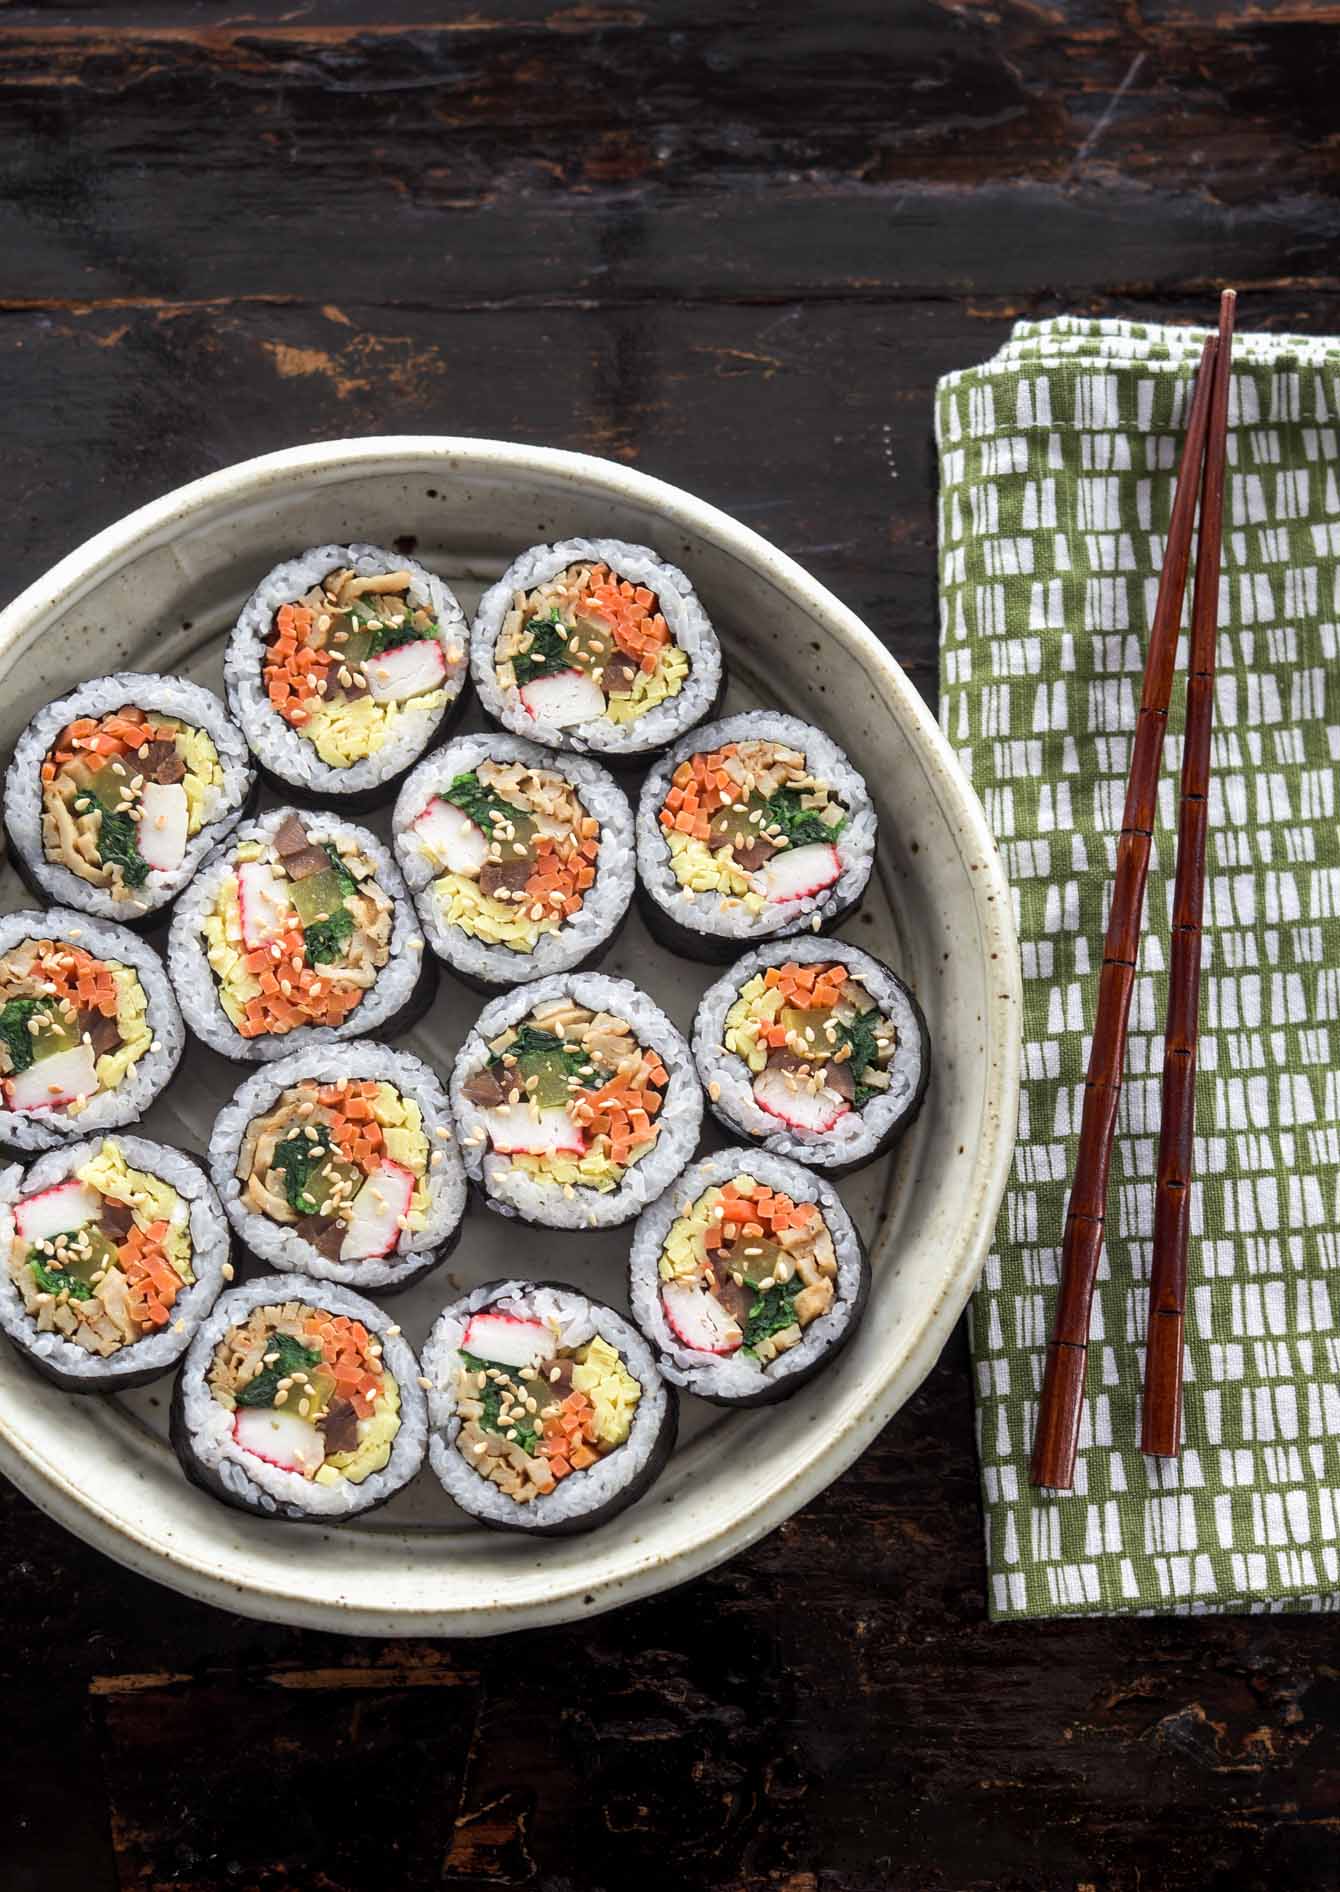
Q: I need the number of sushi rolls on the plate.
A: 14